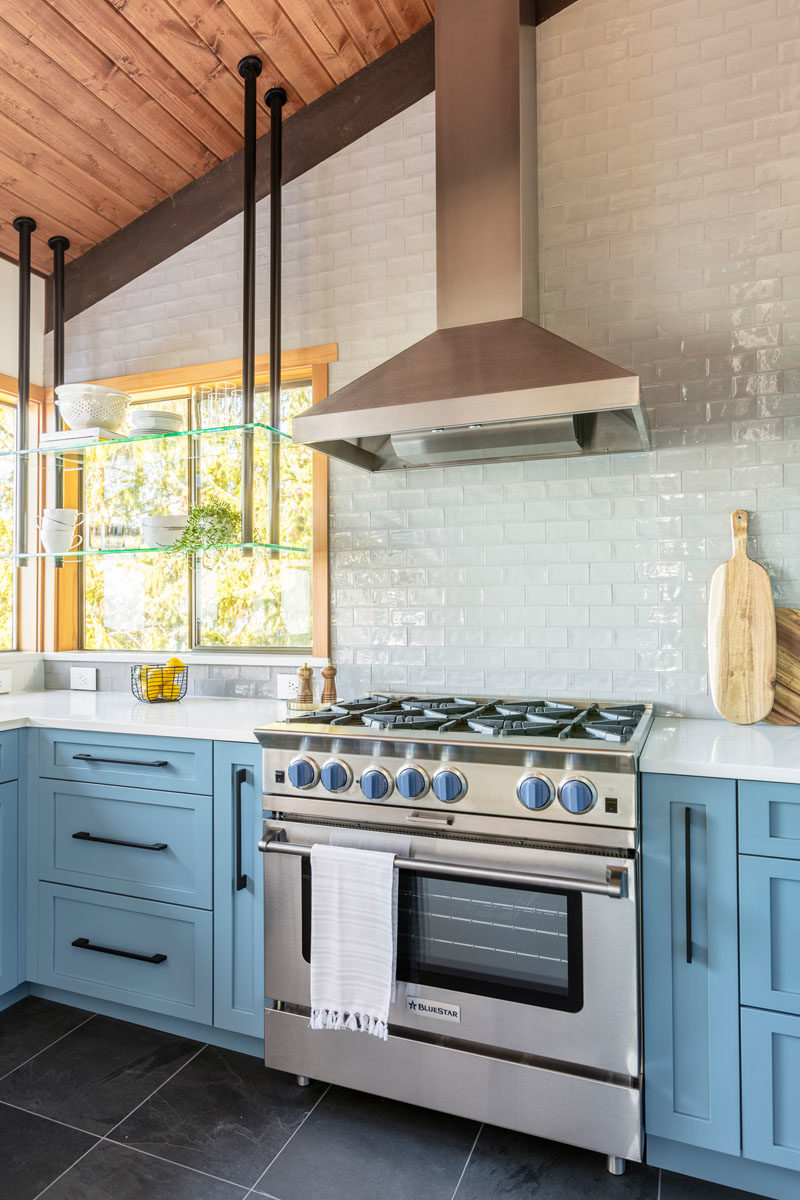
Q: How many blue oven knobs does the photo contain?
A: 7